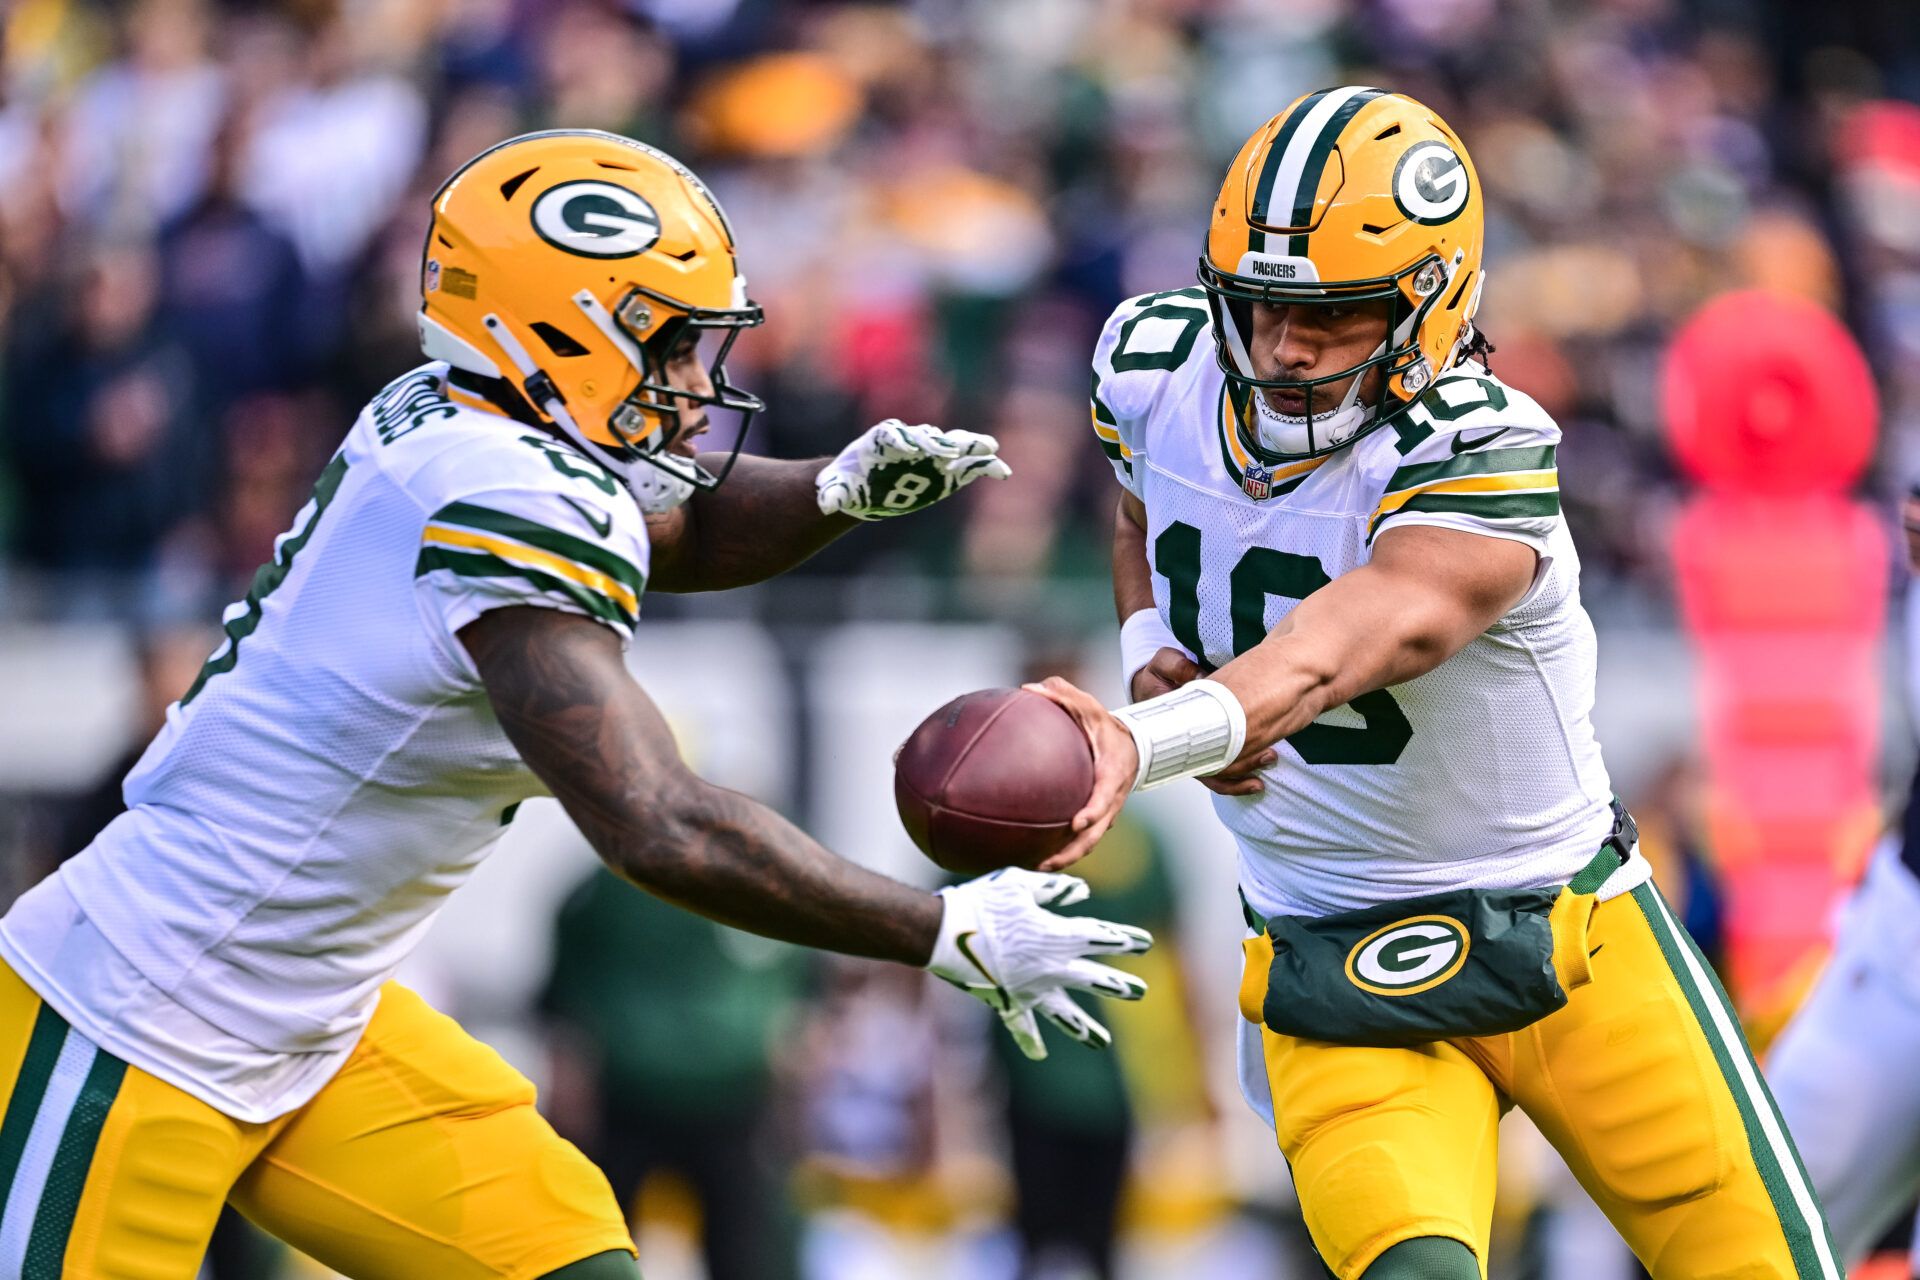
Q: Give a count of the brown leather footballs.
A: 1